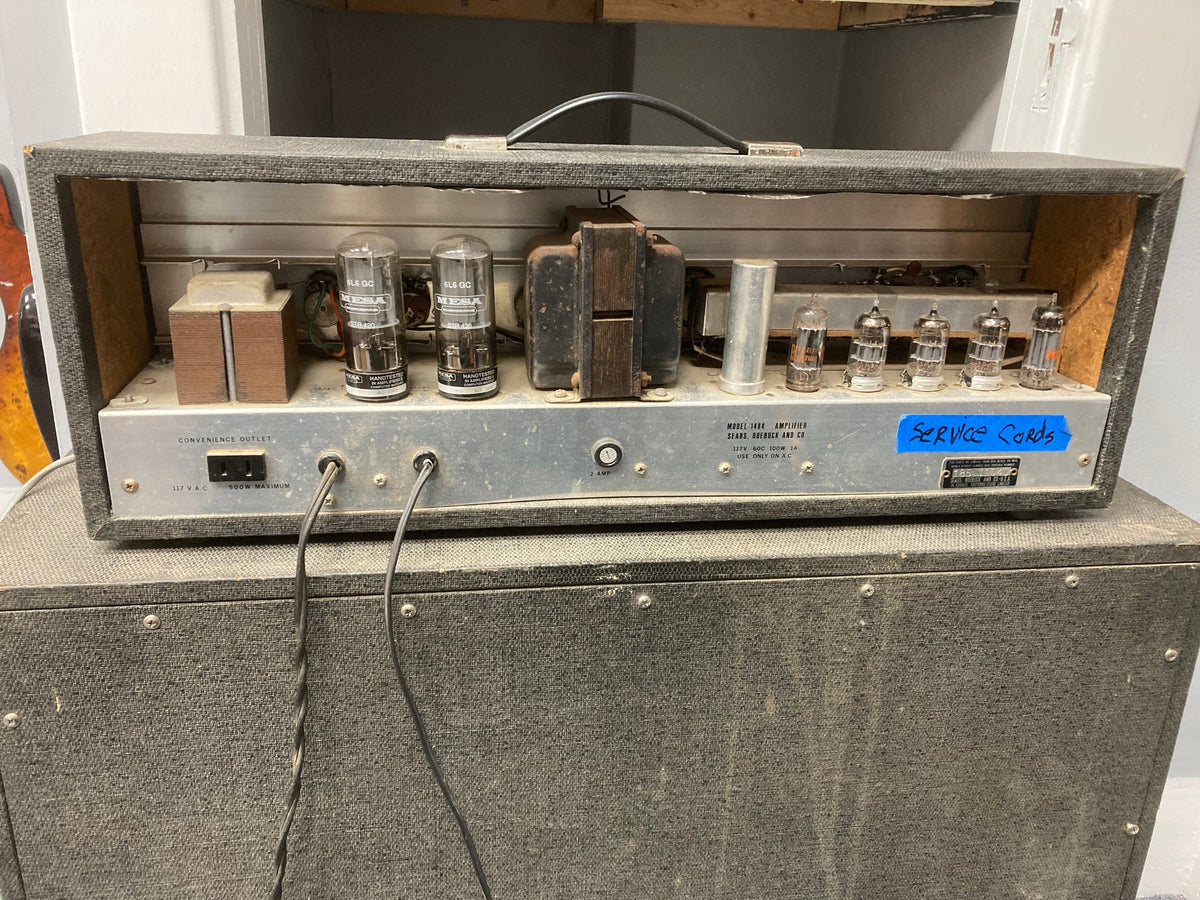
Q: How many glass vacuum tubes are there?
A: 7